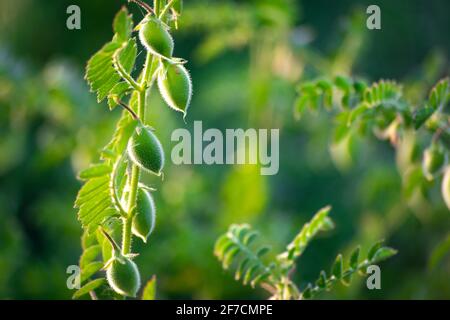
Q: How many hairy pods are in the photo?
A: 5